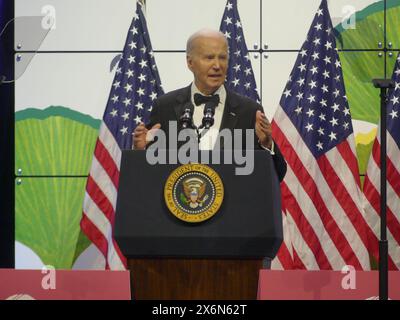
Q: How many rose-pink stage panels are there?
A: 2